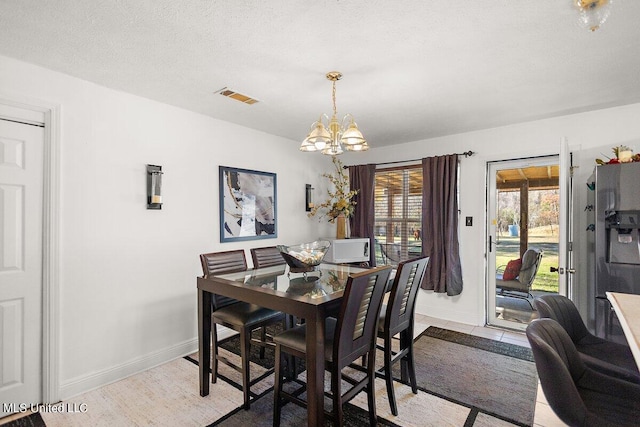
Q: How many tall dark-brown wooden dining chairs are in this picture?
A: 4